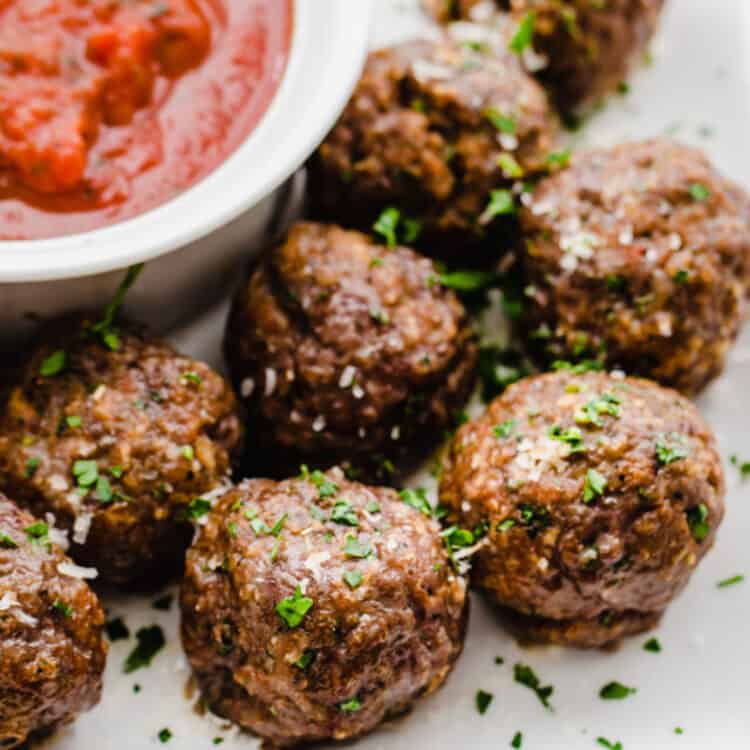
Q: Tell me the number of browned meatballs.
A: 8